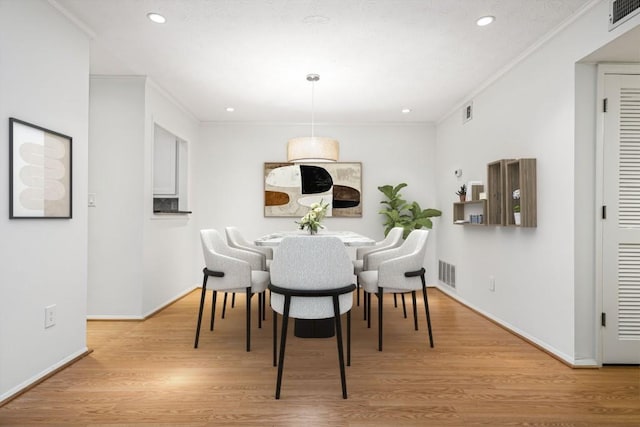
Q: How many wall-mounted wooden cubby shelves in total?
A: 3